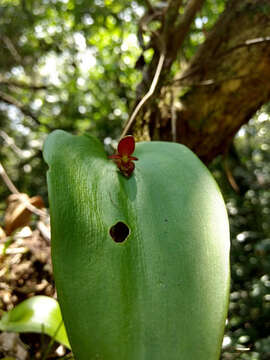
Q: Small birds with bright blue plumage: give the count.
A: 0